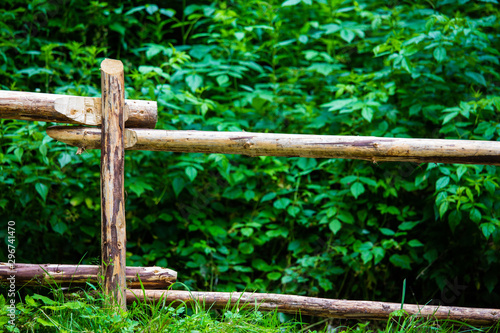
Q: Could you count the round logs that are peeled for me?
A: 5